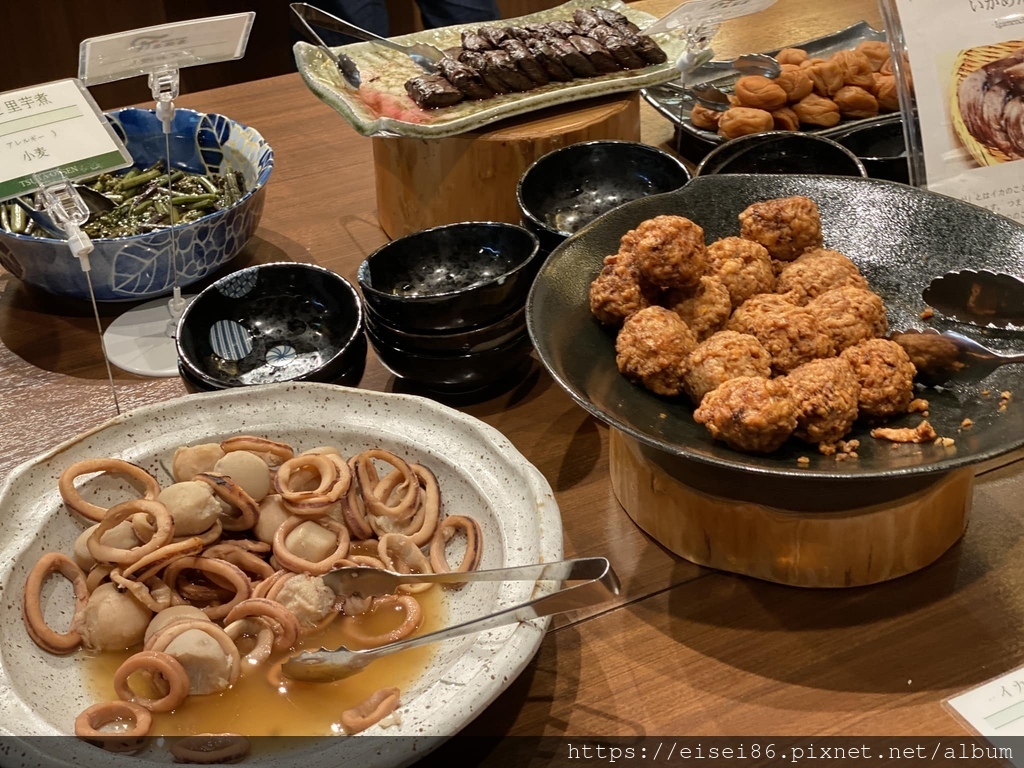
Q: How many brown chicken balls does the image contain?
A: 13